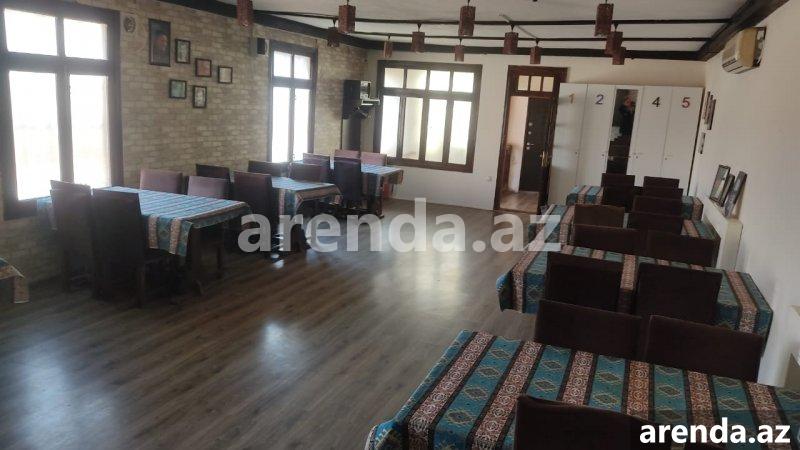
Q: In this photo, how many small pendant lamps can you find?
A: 12